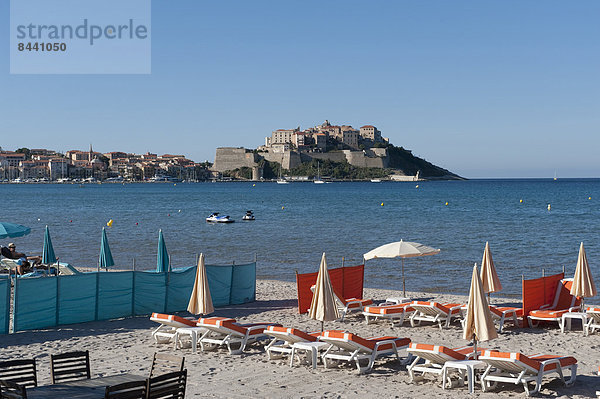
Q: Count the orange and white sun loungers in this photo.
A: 12